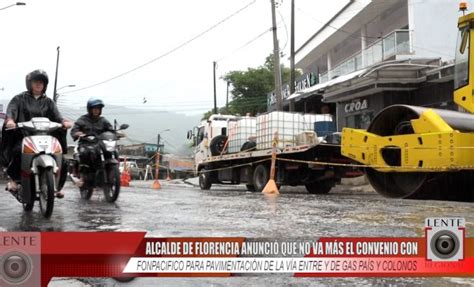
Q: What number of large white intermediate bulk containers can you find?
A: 3